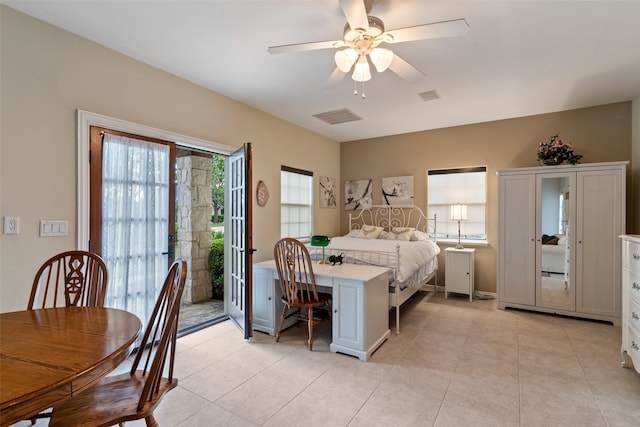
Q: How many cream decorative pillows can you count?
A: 2